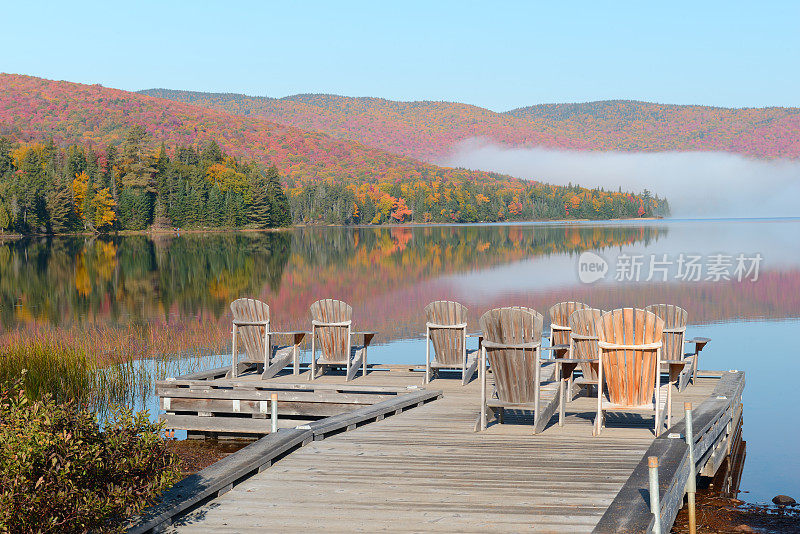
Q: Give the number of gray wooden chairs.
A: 7